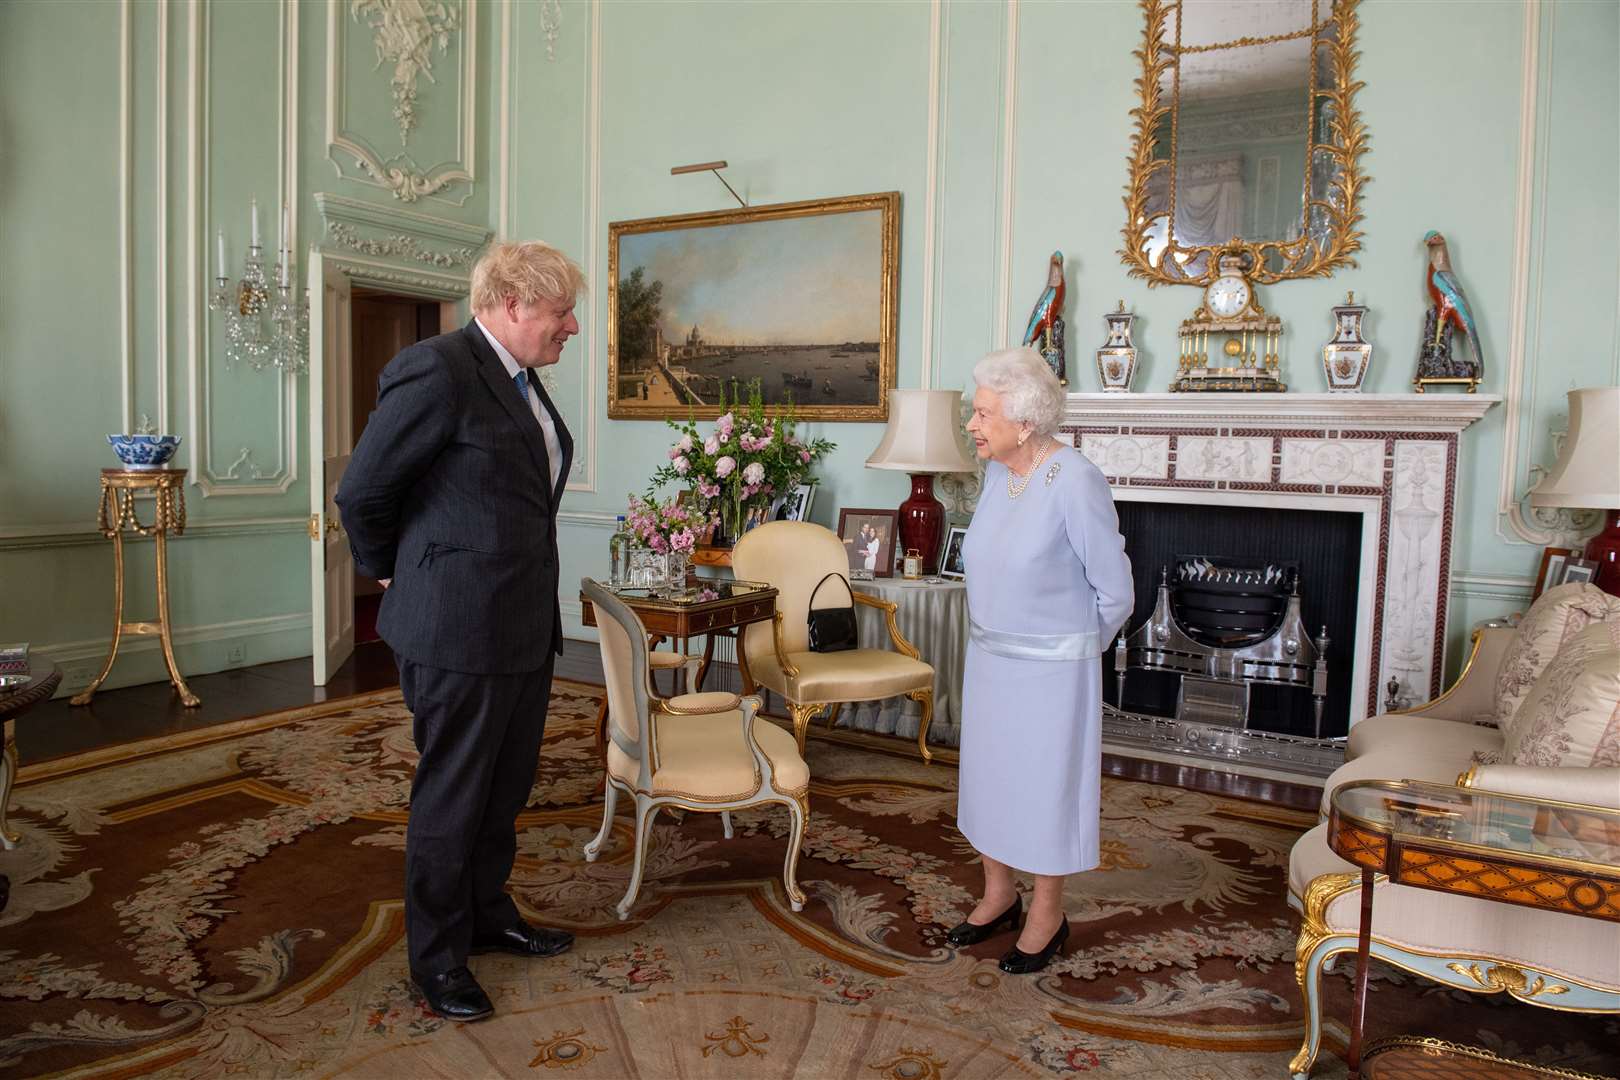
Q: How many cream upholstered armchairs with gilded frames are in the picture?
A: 2